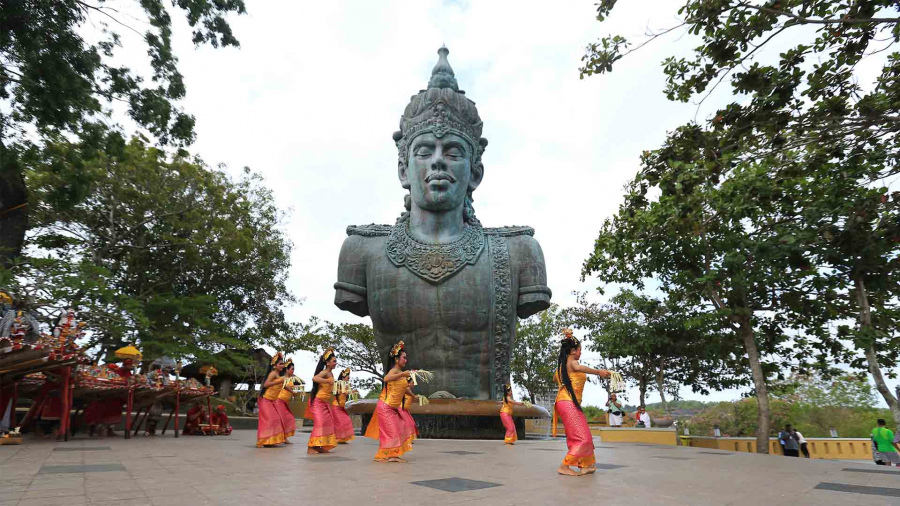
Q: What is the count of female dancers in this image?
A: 8